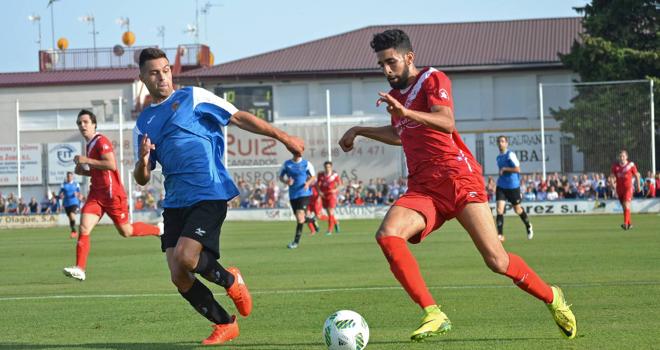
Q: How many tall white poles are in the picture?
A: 6